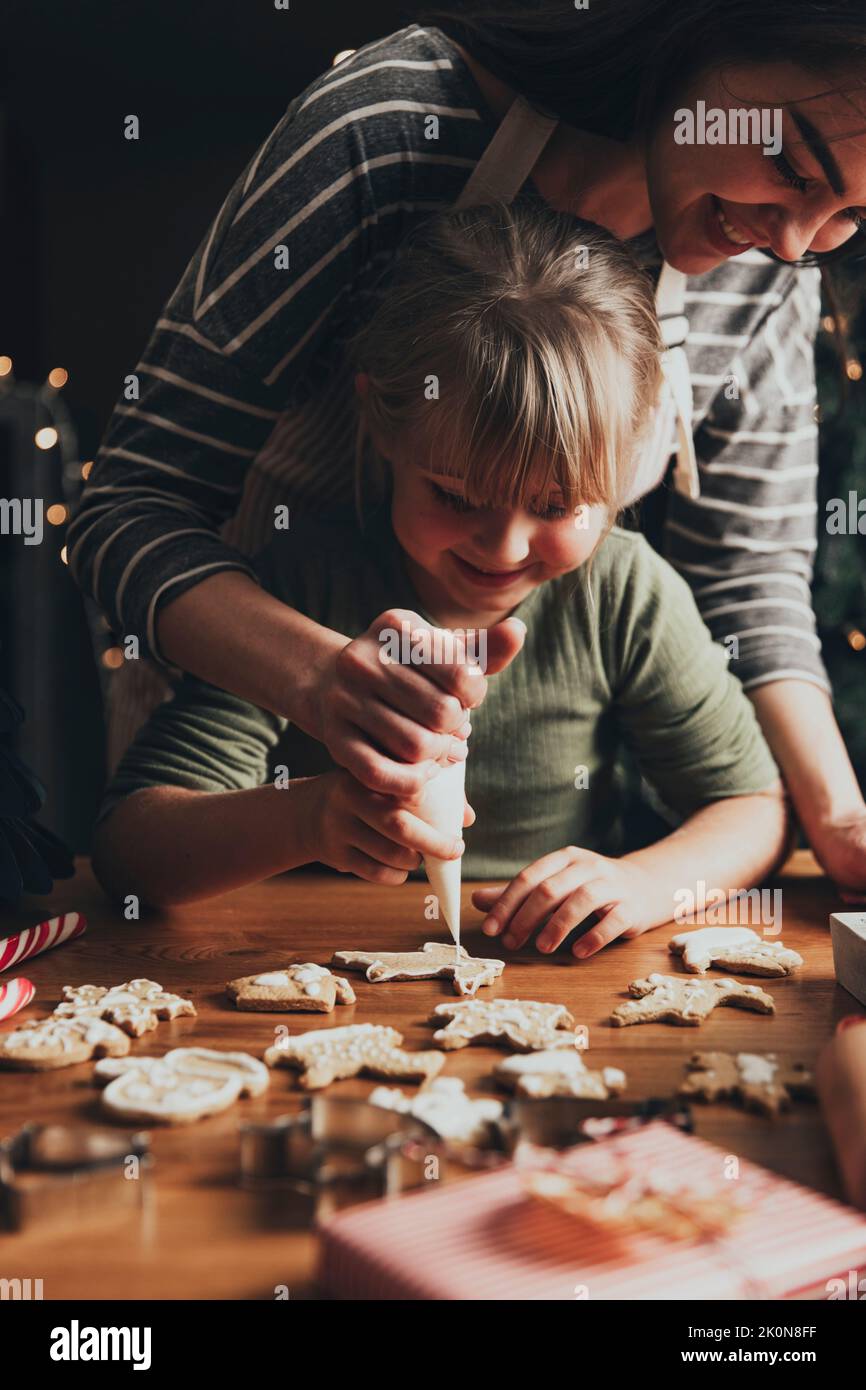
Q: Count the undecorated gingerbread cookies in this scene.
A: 0